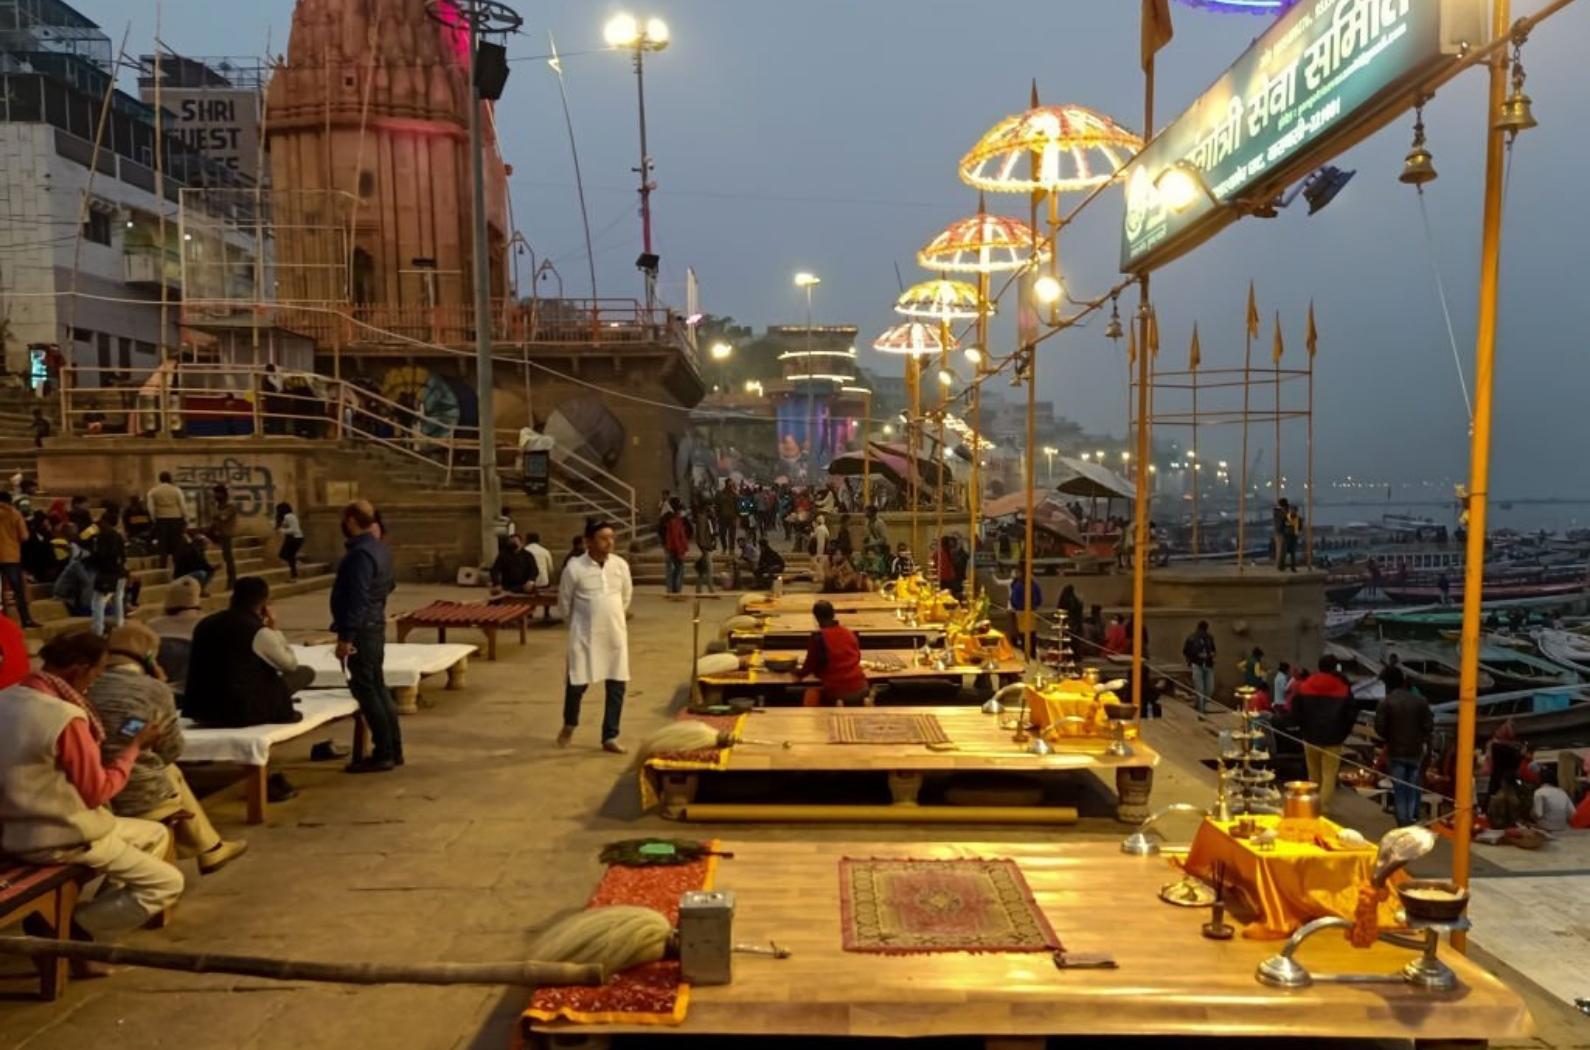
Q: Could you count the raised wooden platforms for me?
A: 5